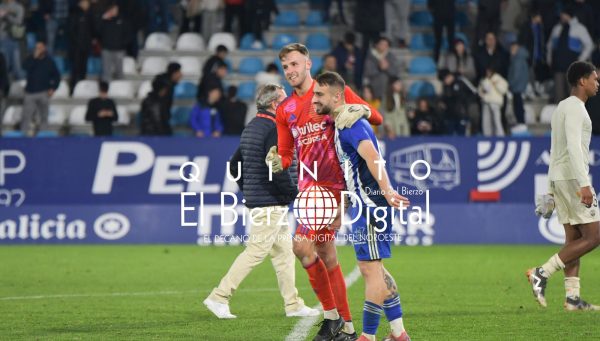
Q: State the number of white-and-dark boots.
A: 2